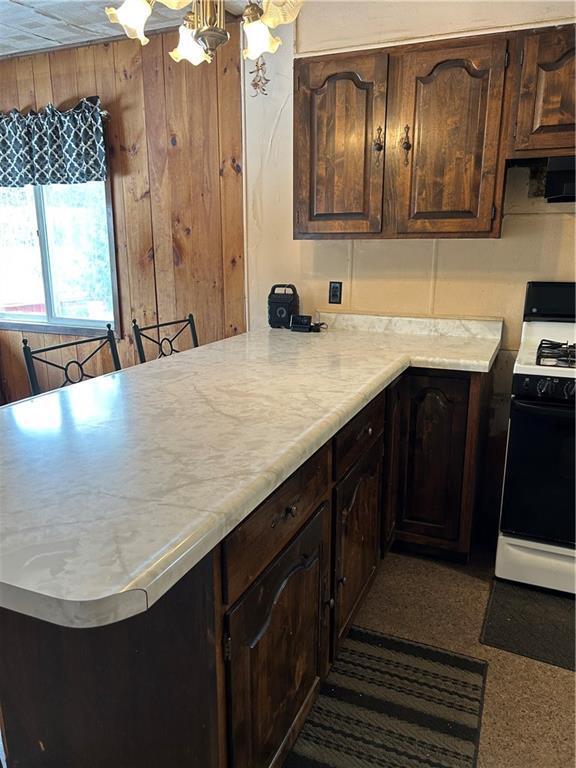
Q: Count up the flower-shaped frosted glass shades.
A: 5